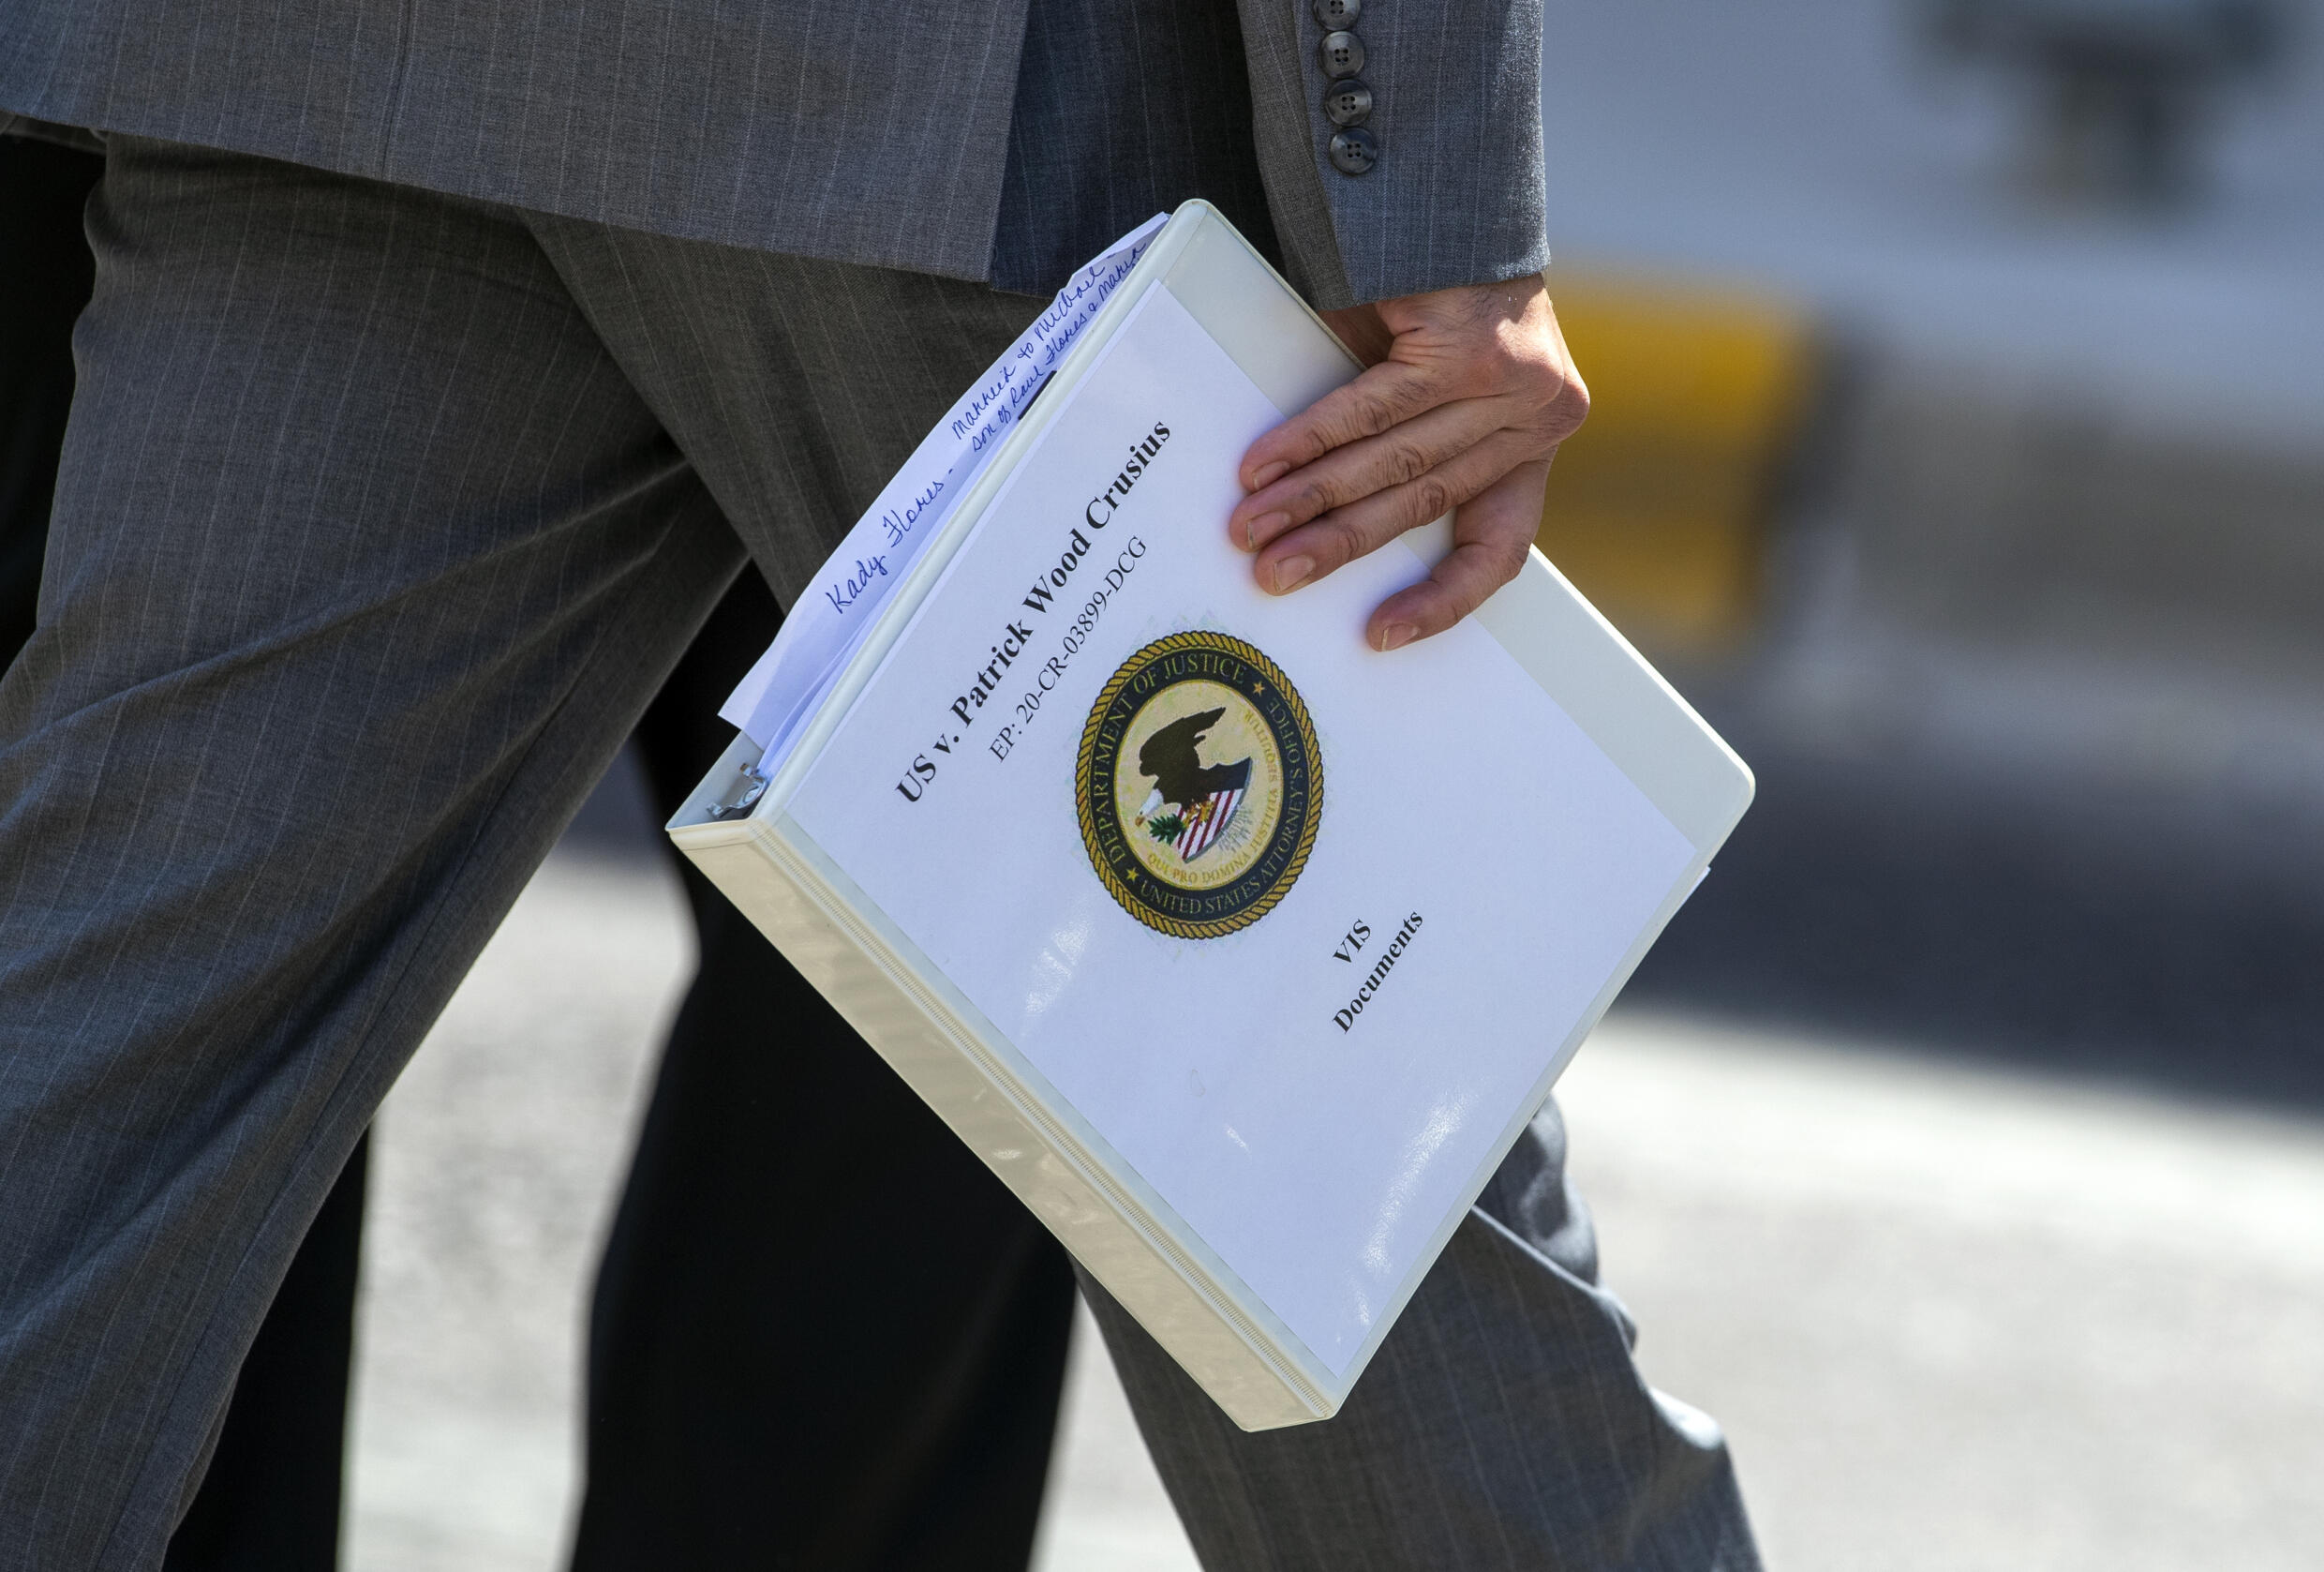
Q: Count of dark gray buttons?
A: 4